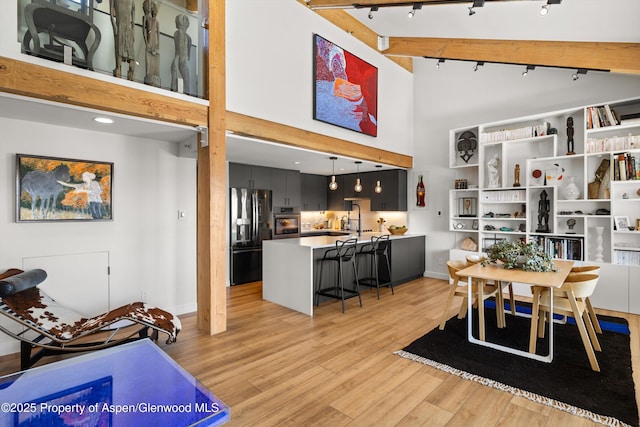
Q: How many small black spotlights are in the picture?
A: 8